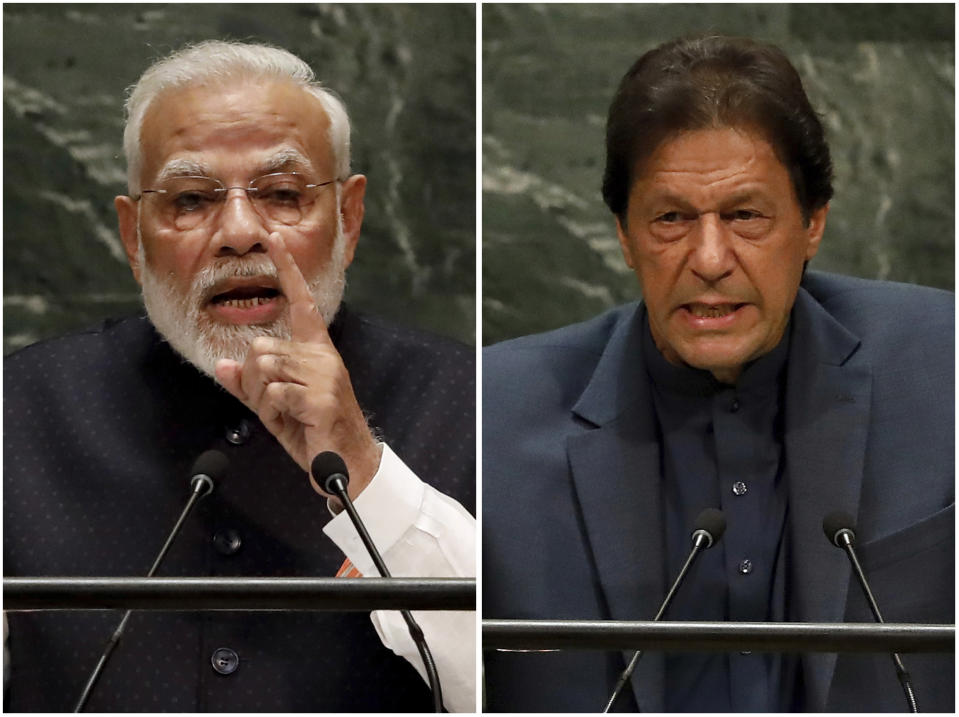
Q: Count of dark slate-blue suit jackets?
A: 1